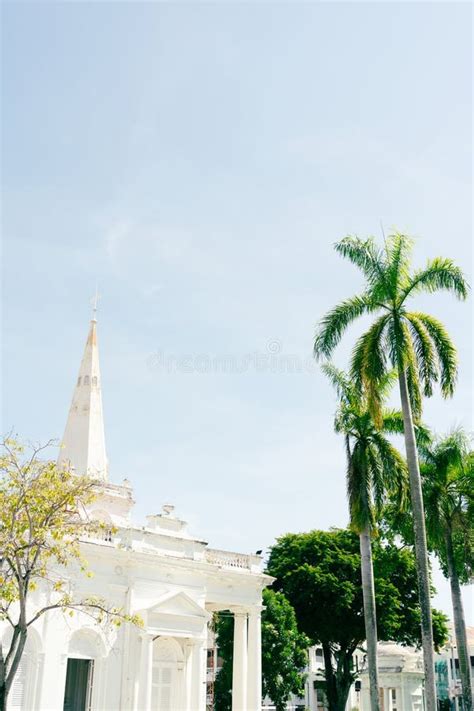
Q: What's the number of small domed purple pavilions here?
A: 0